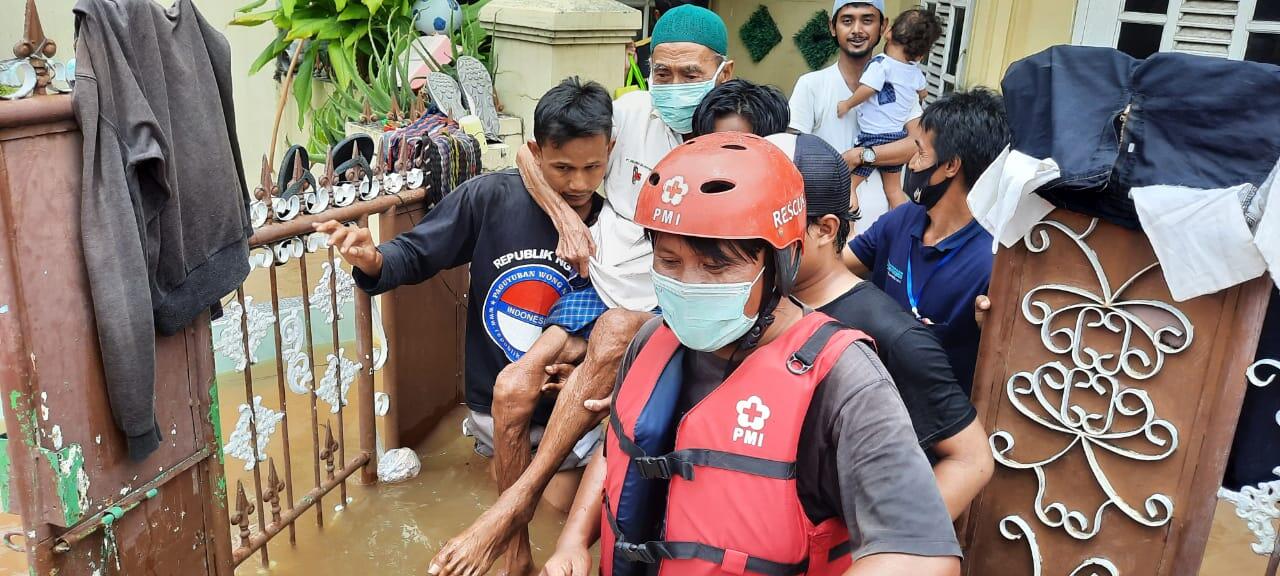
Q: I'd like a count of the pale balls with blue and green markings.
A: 1